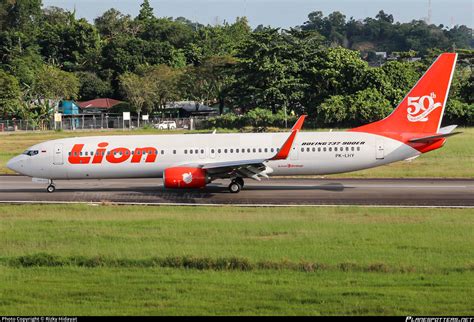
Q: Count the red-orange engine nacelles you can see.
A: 1